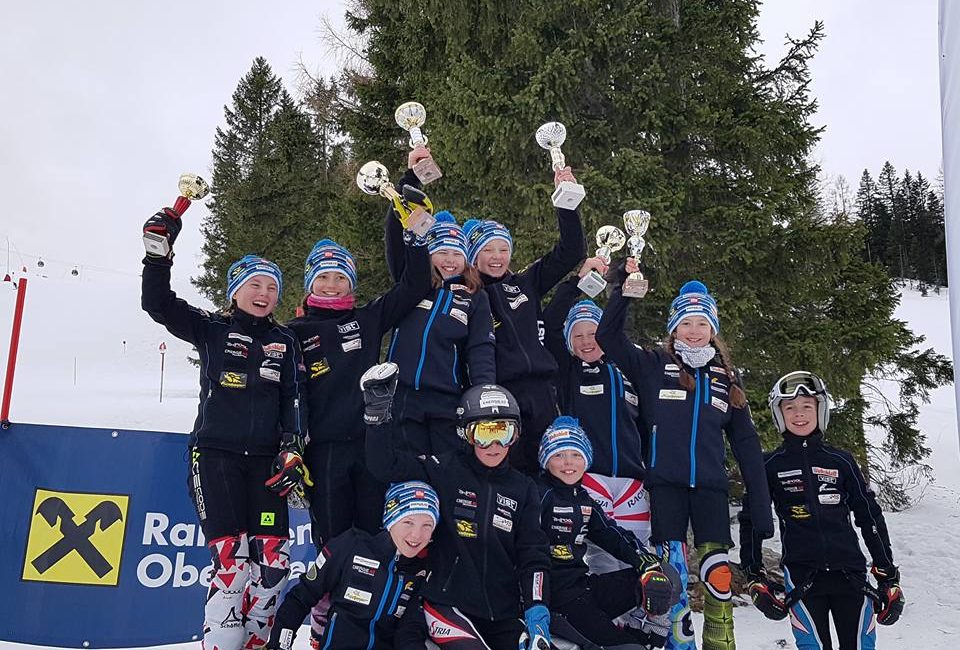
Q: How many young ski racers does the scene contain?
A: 10